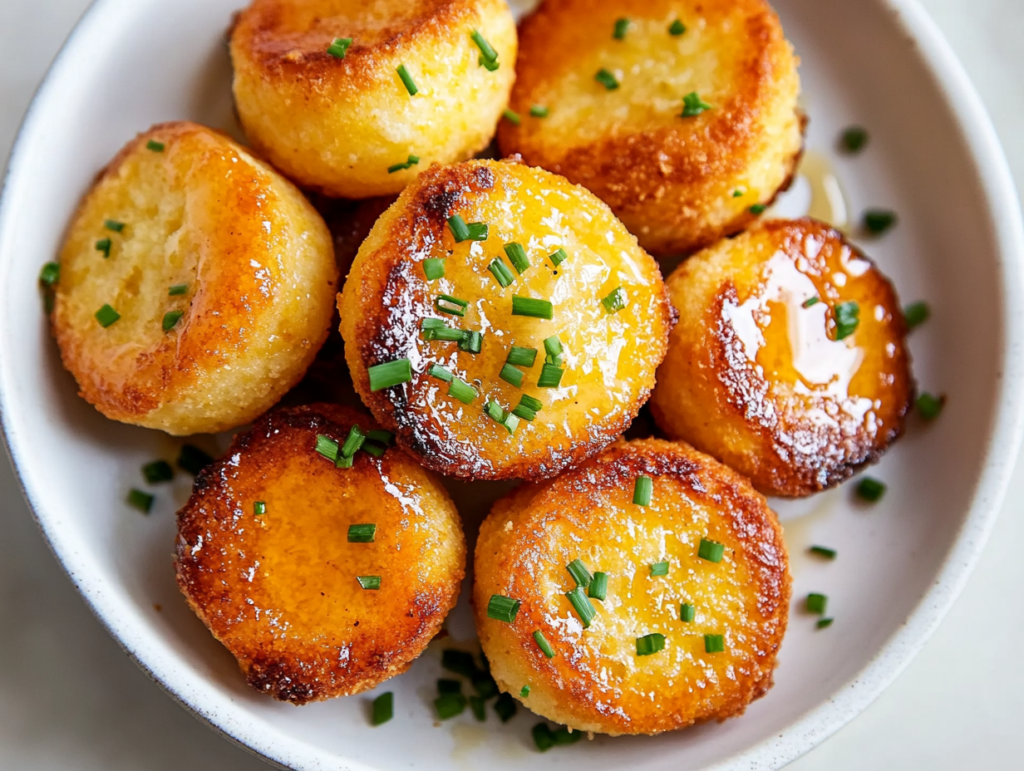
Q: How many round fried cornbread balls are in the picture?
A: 7